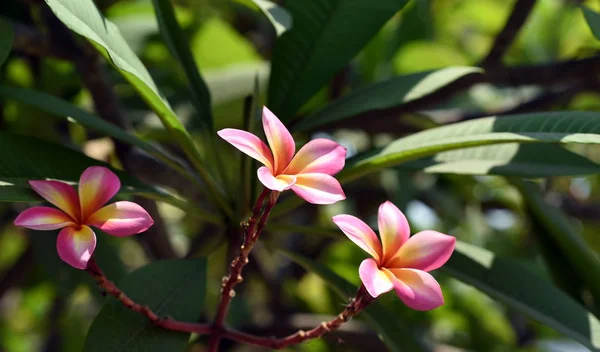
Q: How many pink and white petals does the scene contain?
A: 15